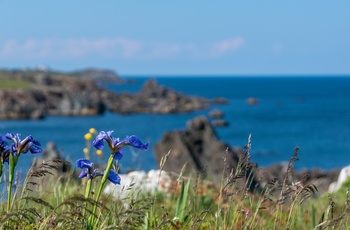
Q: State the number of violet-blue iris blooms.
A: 4